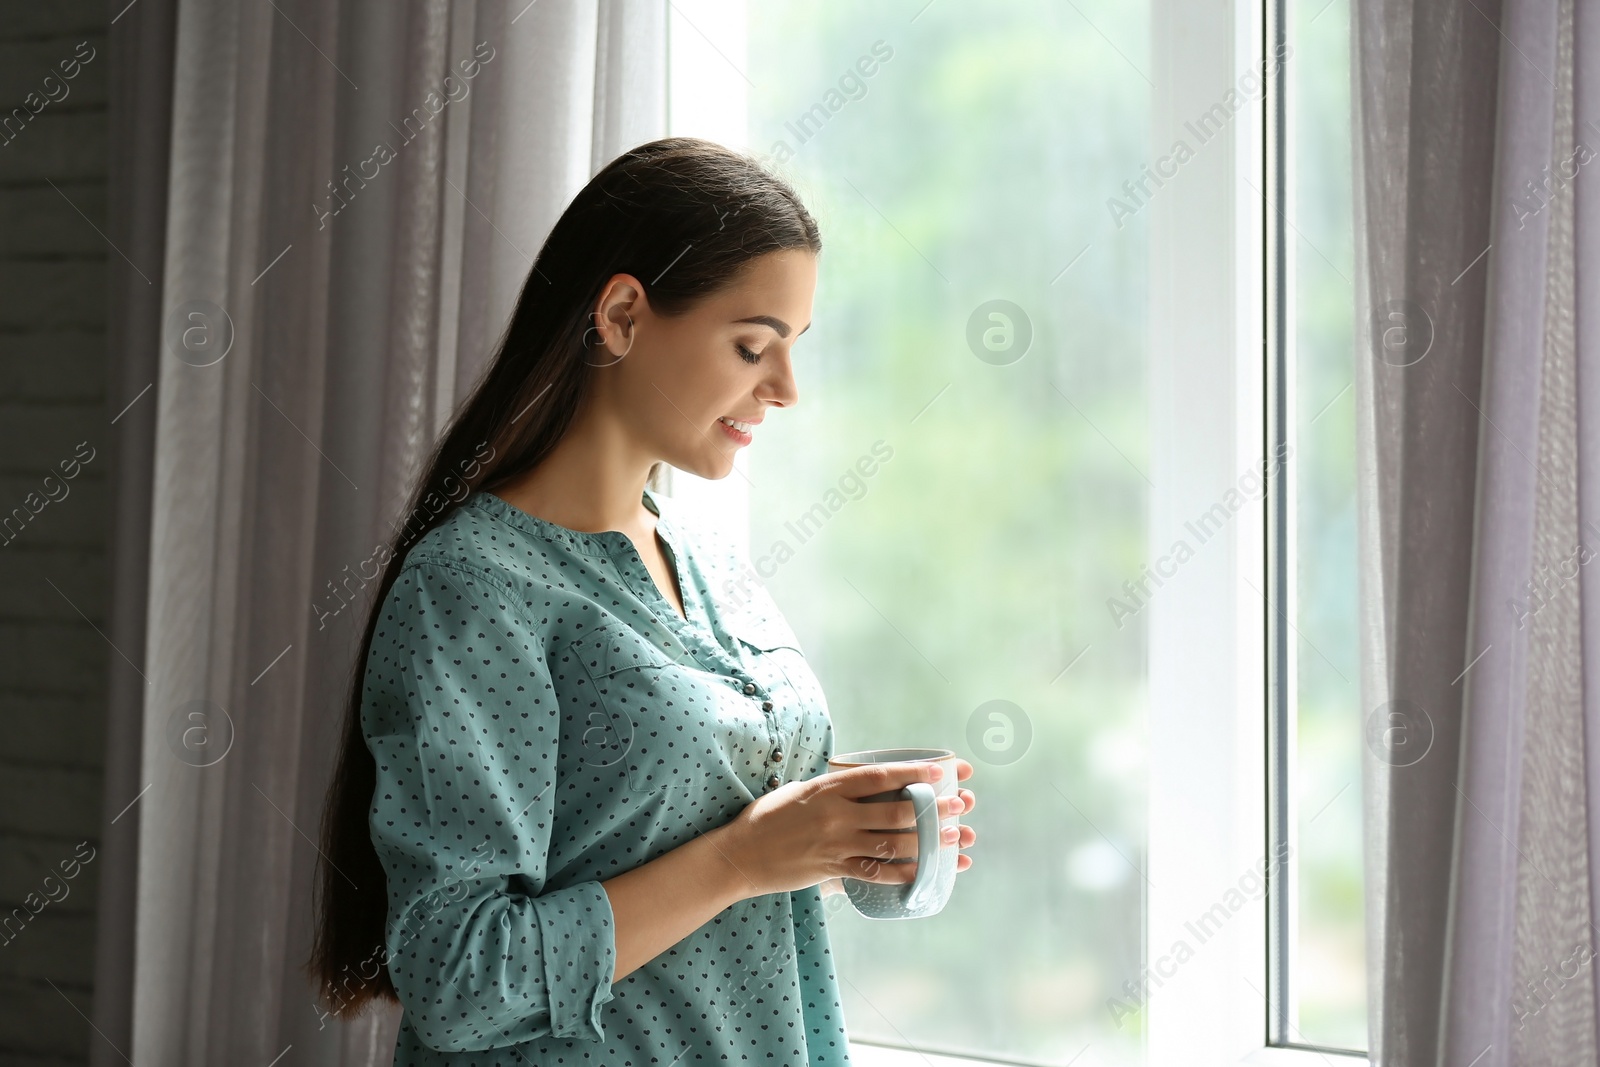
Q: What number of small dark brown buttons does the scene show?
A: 4